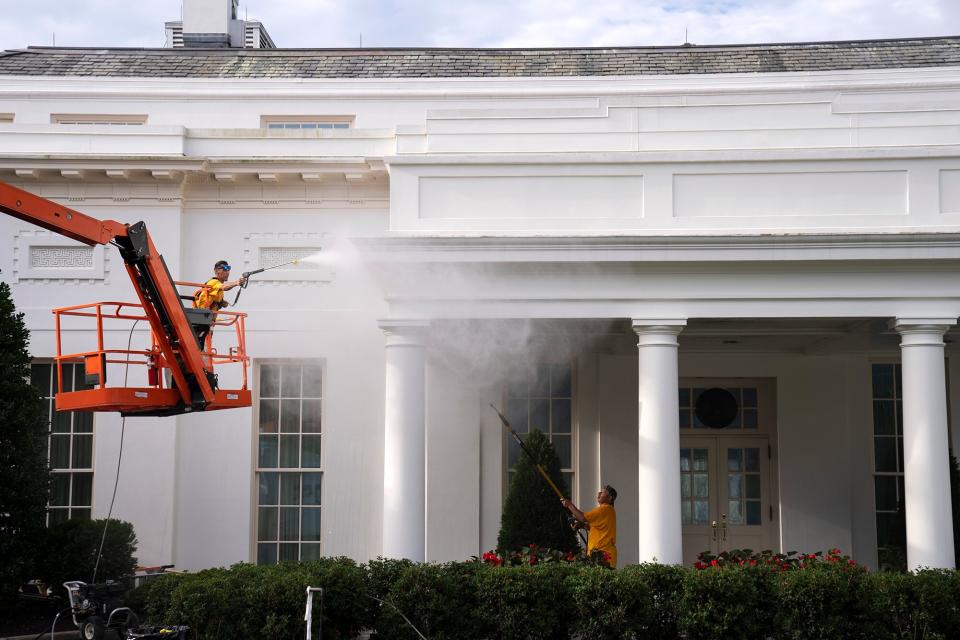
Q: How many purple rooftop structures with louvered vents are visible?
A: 0